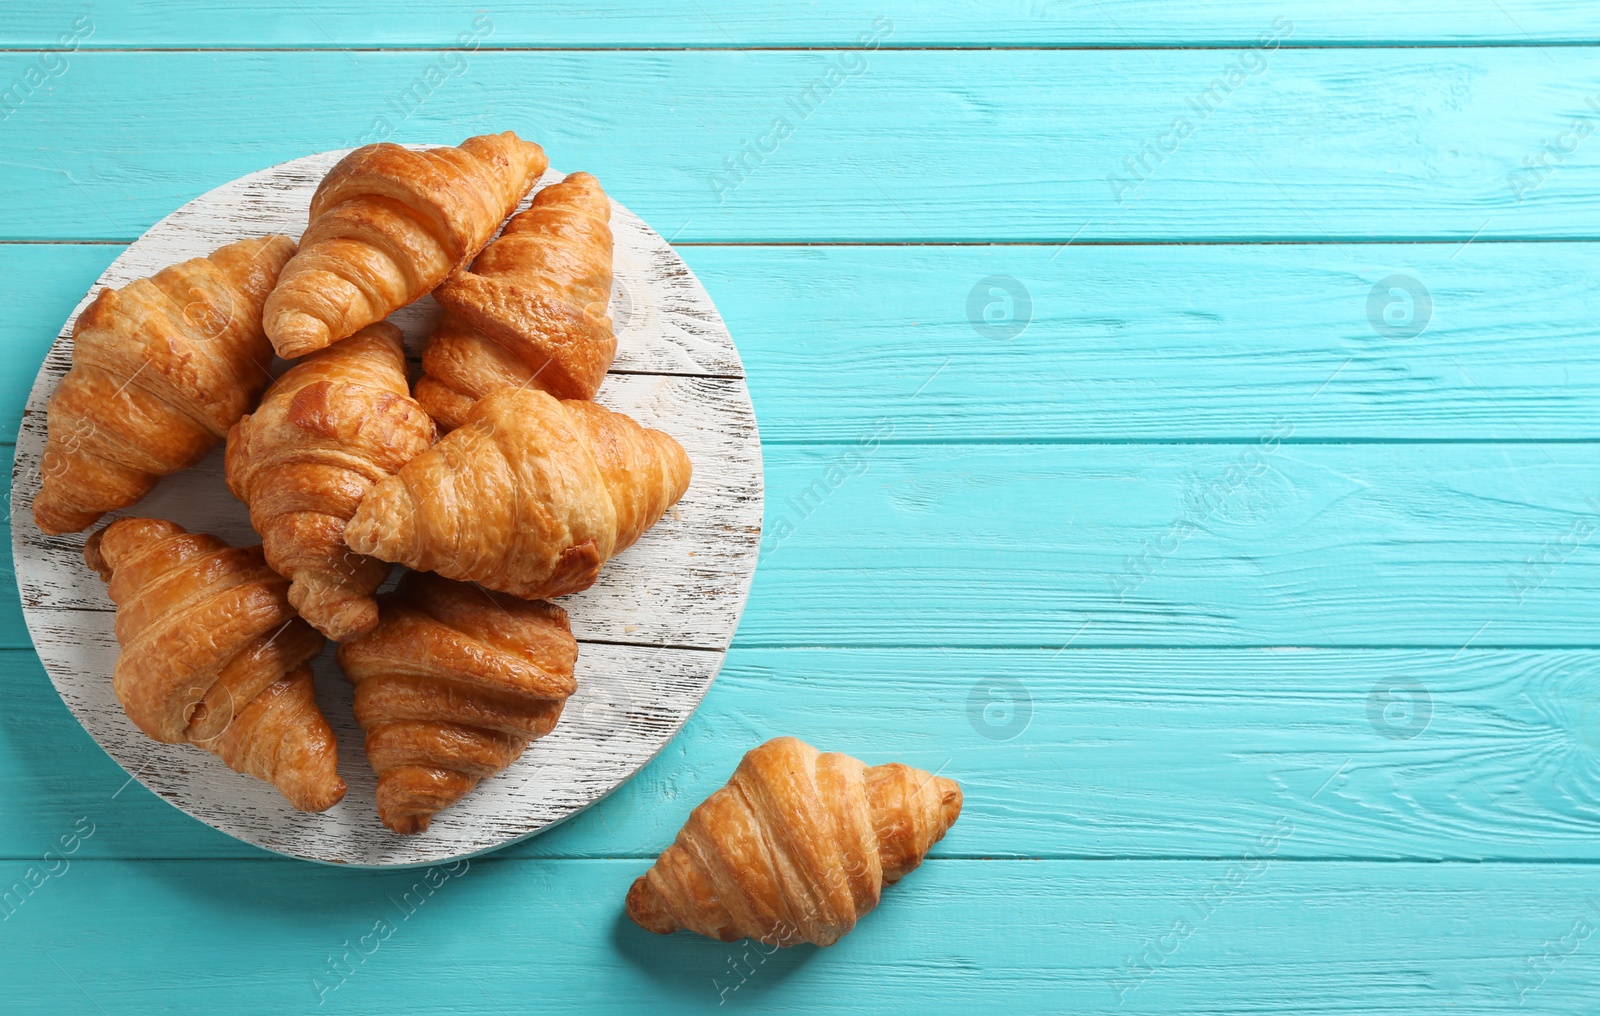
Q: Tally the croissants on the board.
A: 7